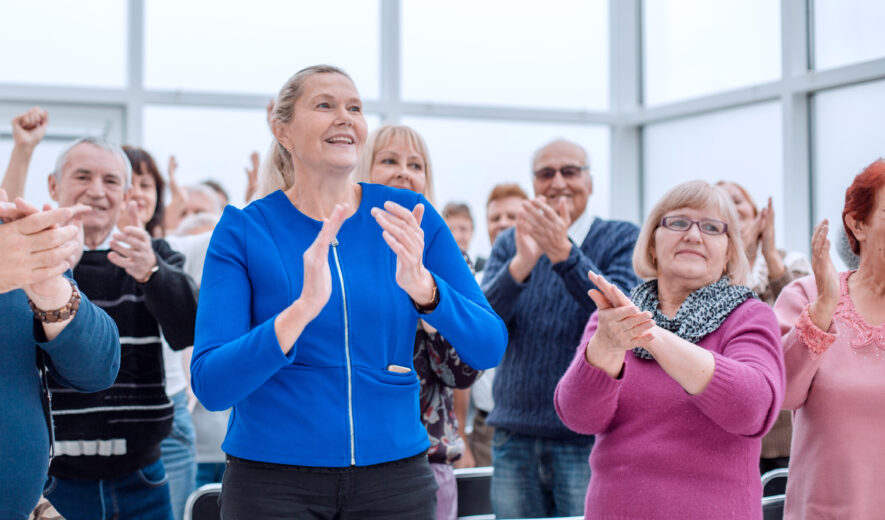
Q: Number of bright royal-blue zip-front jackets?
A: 1